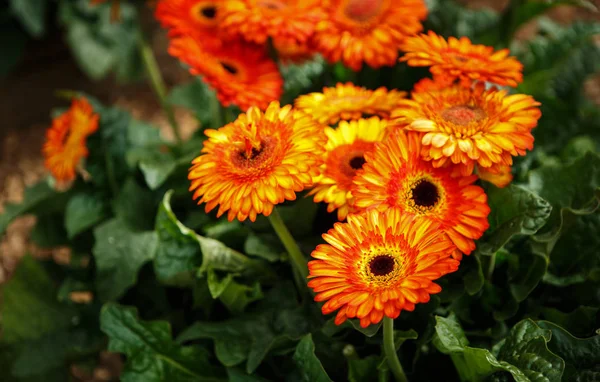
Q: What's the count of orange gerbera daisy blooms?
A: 12